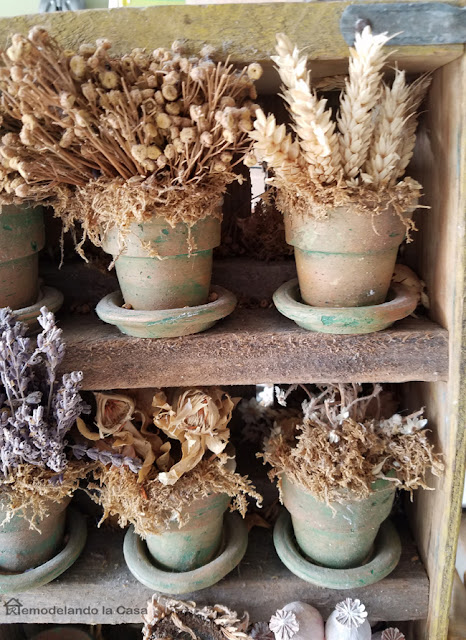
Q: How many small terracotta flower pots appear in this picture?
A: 6